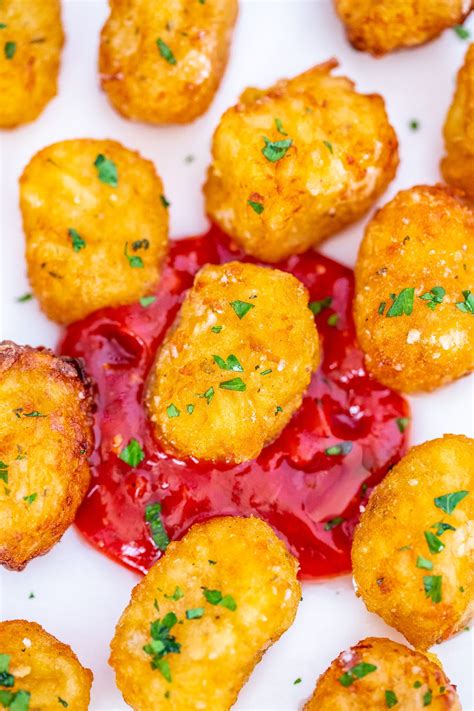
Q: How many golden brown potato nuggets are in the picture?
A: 13